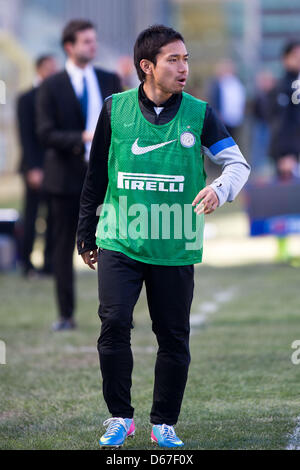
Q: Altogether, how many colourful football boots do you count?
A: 2